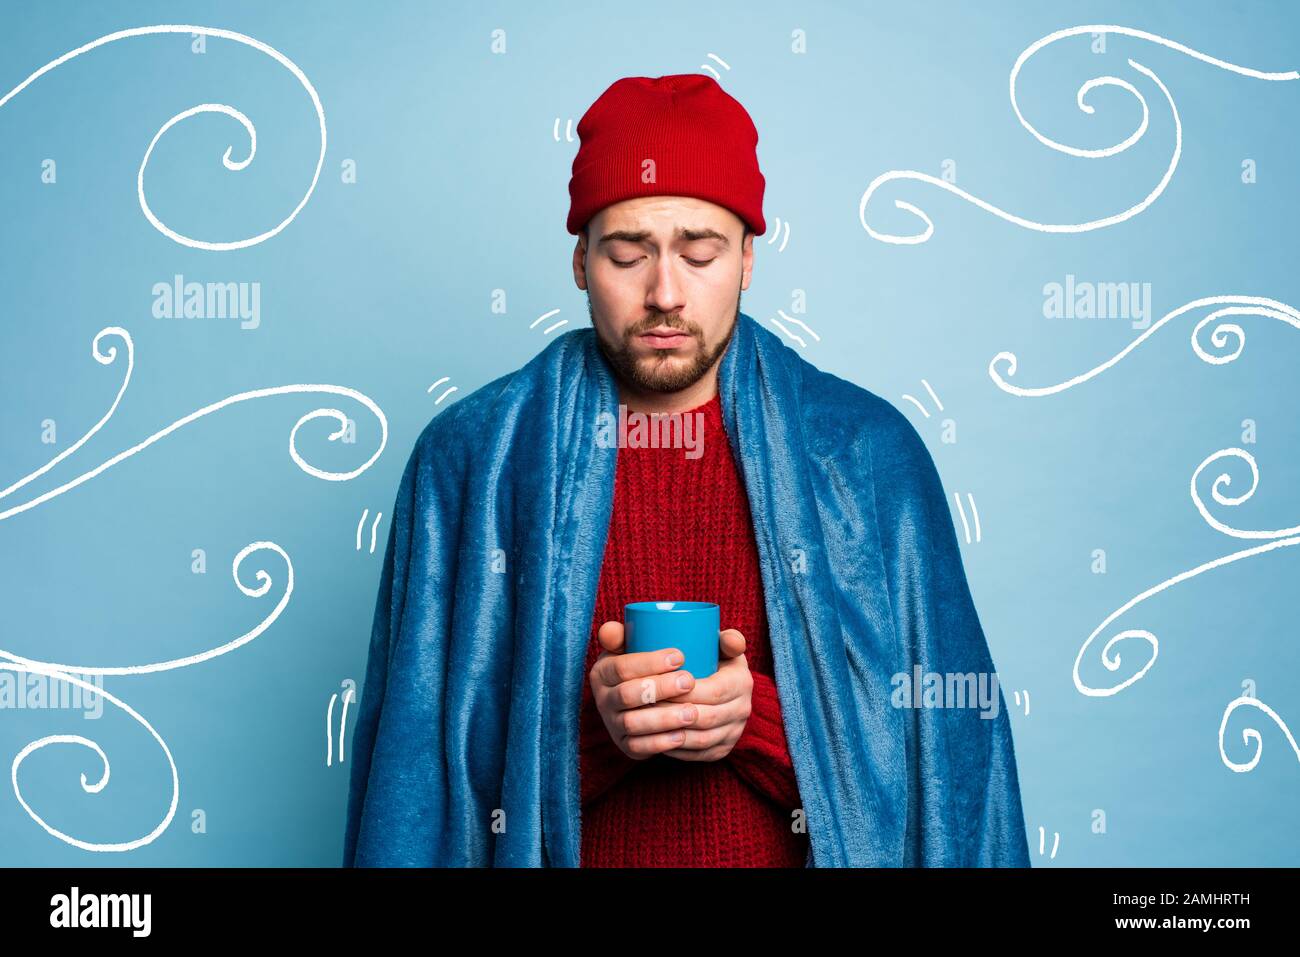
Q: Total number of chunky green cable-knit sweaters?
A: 0